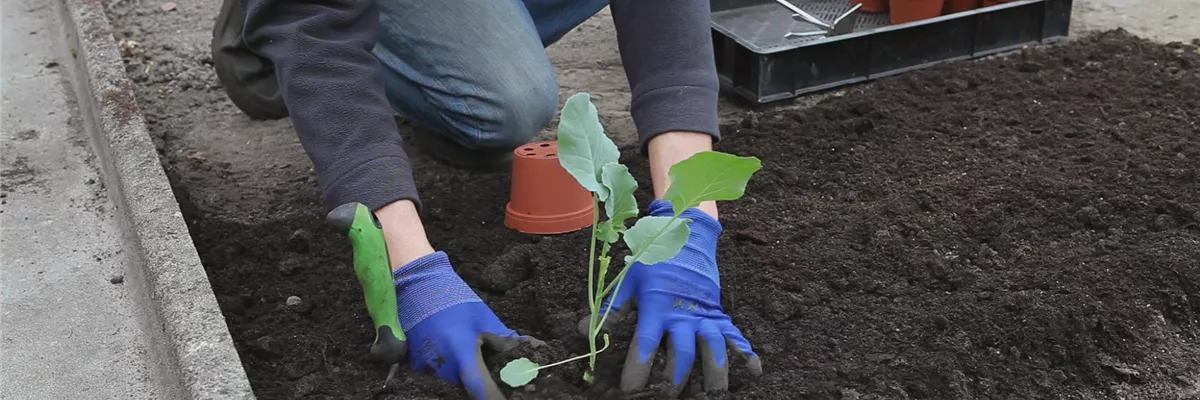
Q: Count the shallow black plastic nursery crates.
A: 1